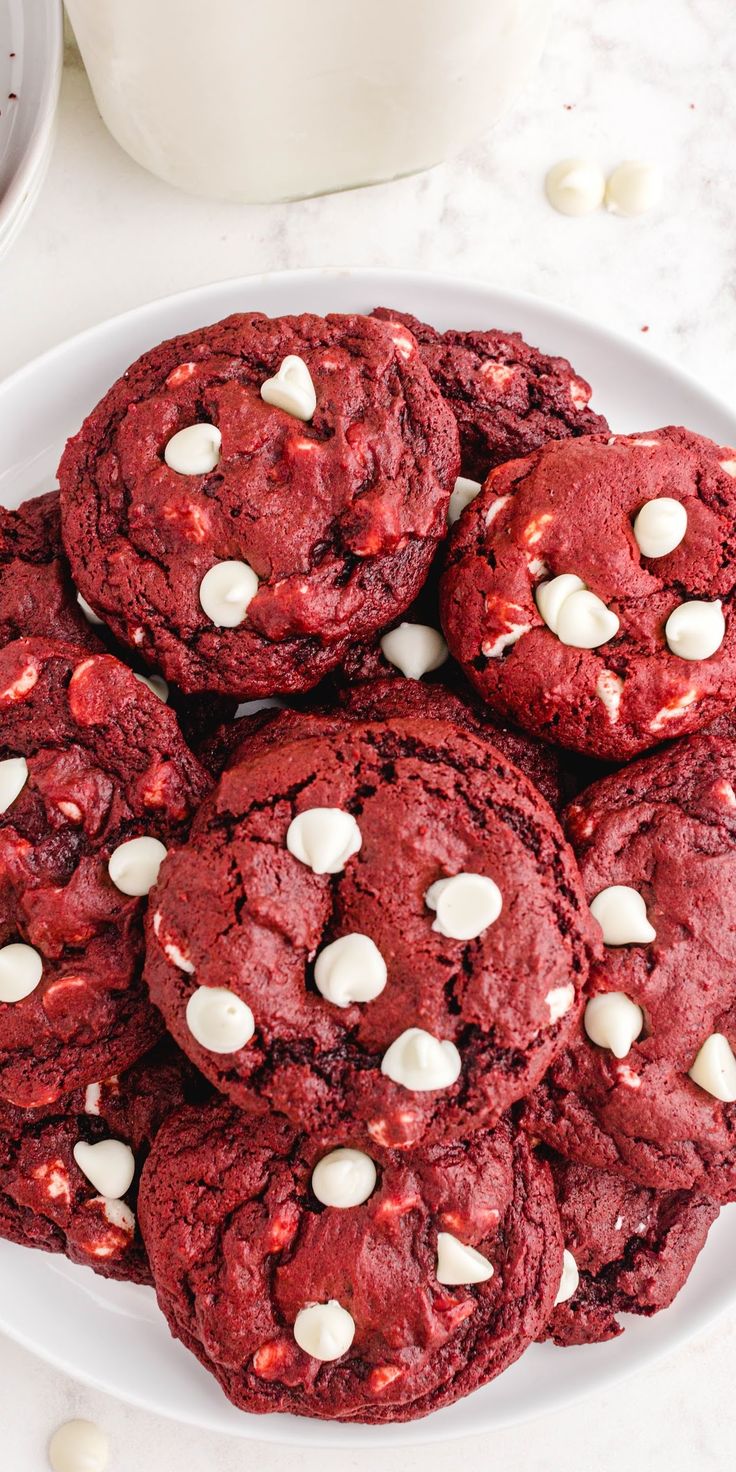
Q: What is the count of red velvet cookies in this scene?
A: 11